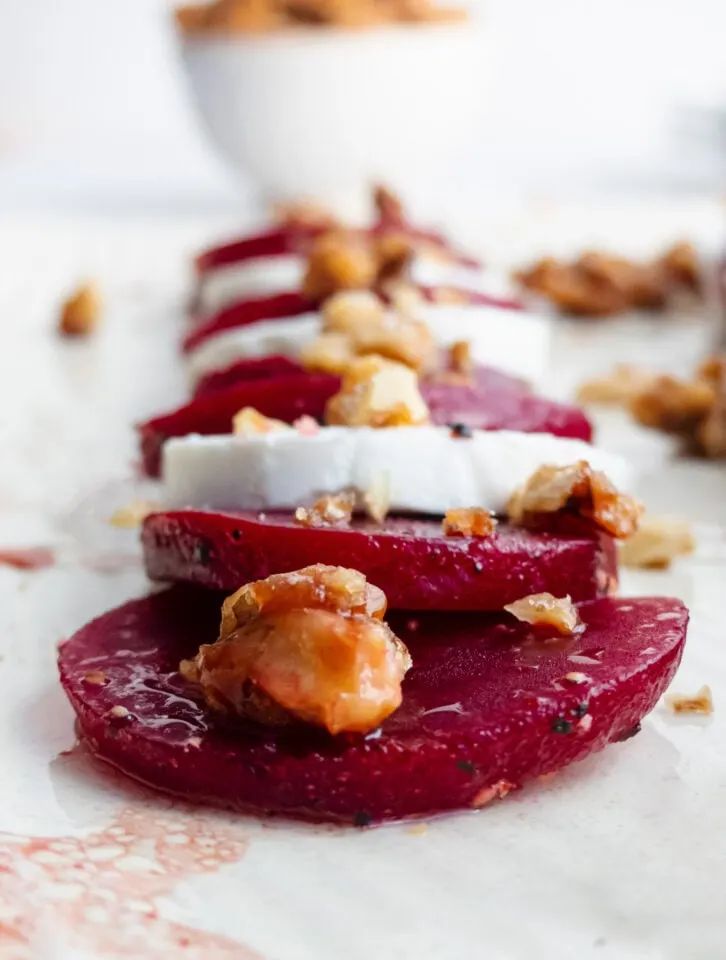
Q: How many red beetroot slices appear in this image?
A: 6